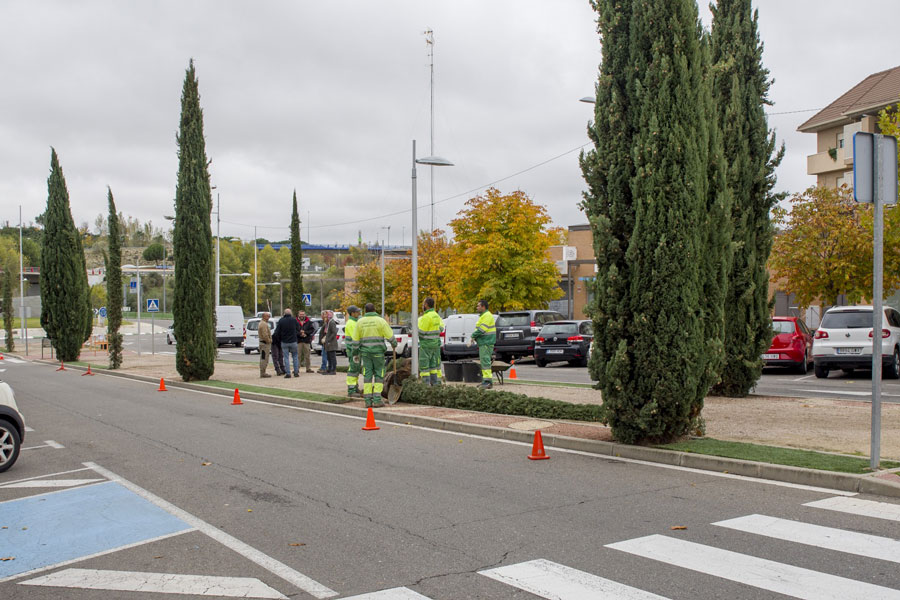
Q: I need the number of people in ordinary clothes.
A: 6